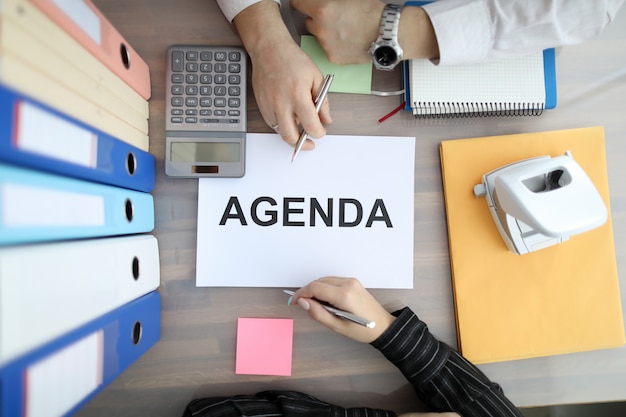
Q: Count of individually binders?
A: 5